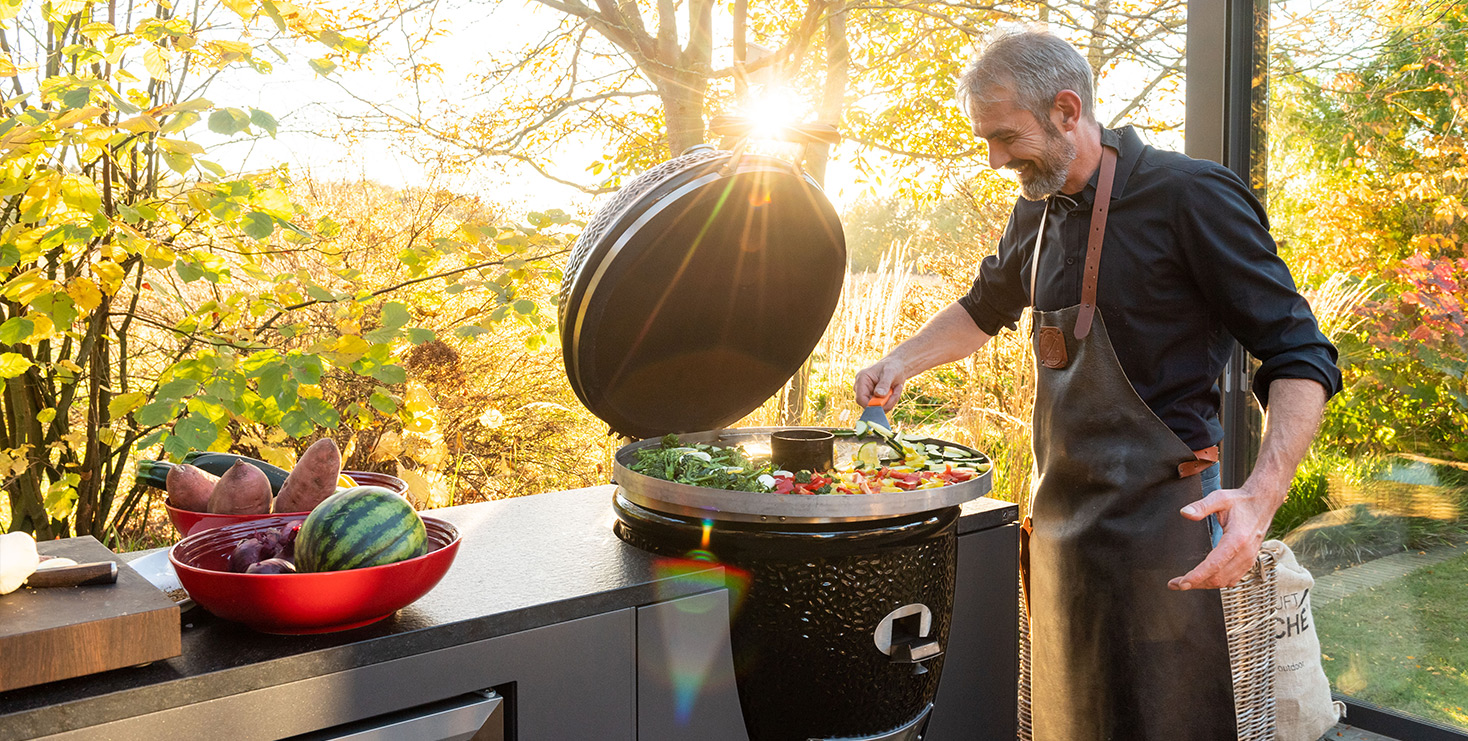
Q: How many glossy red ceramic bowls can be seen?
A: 2